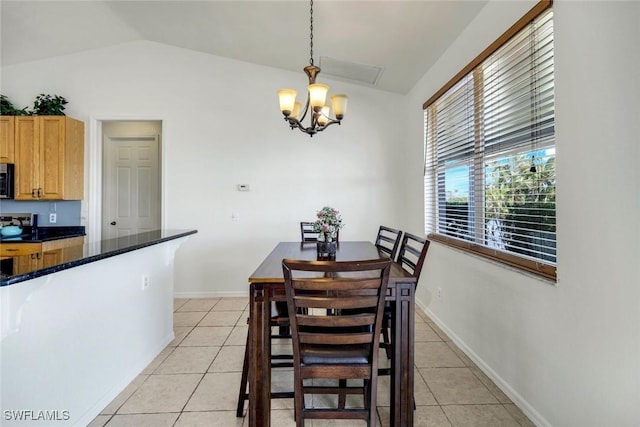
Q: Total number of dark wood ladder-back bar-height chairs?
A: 4